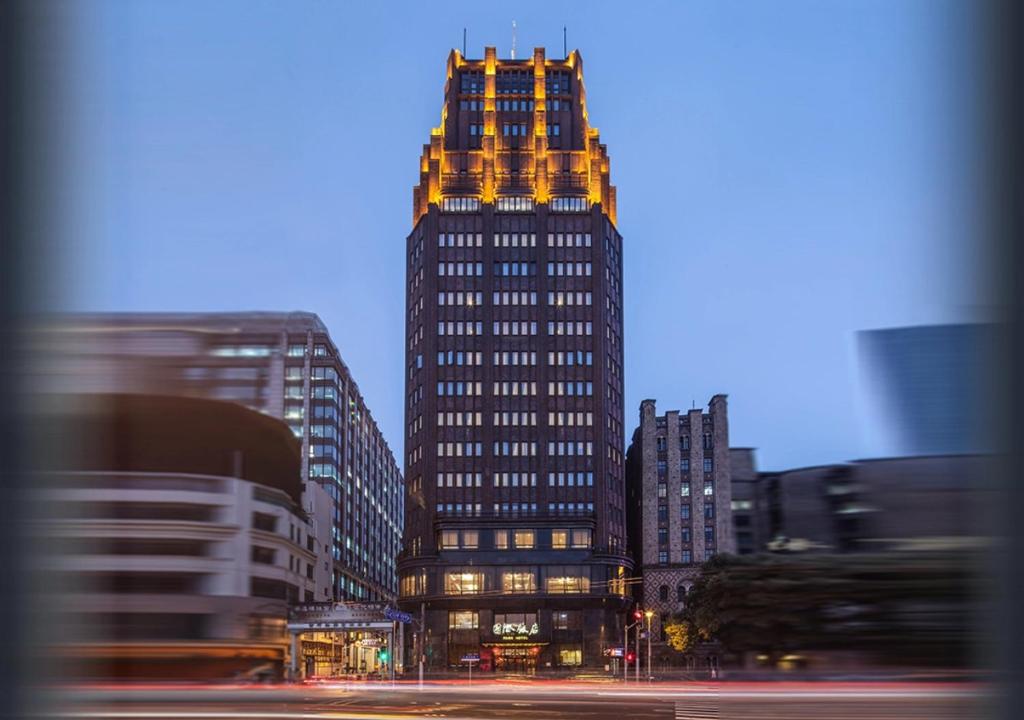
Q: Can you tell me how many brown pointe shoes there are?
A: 0